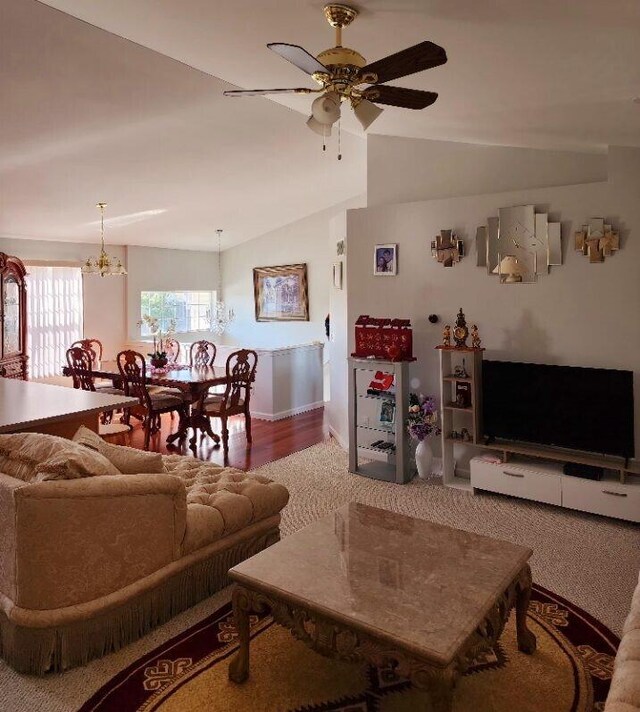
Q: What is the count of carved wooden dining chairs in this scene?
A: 6